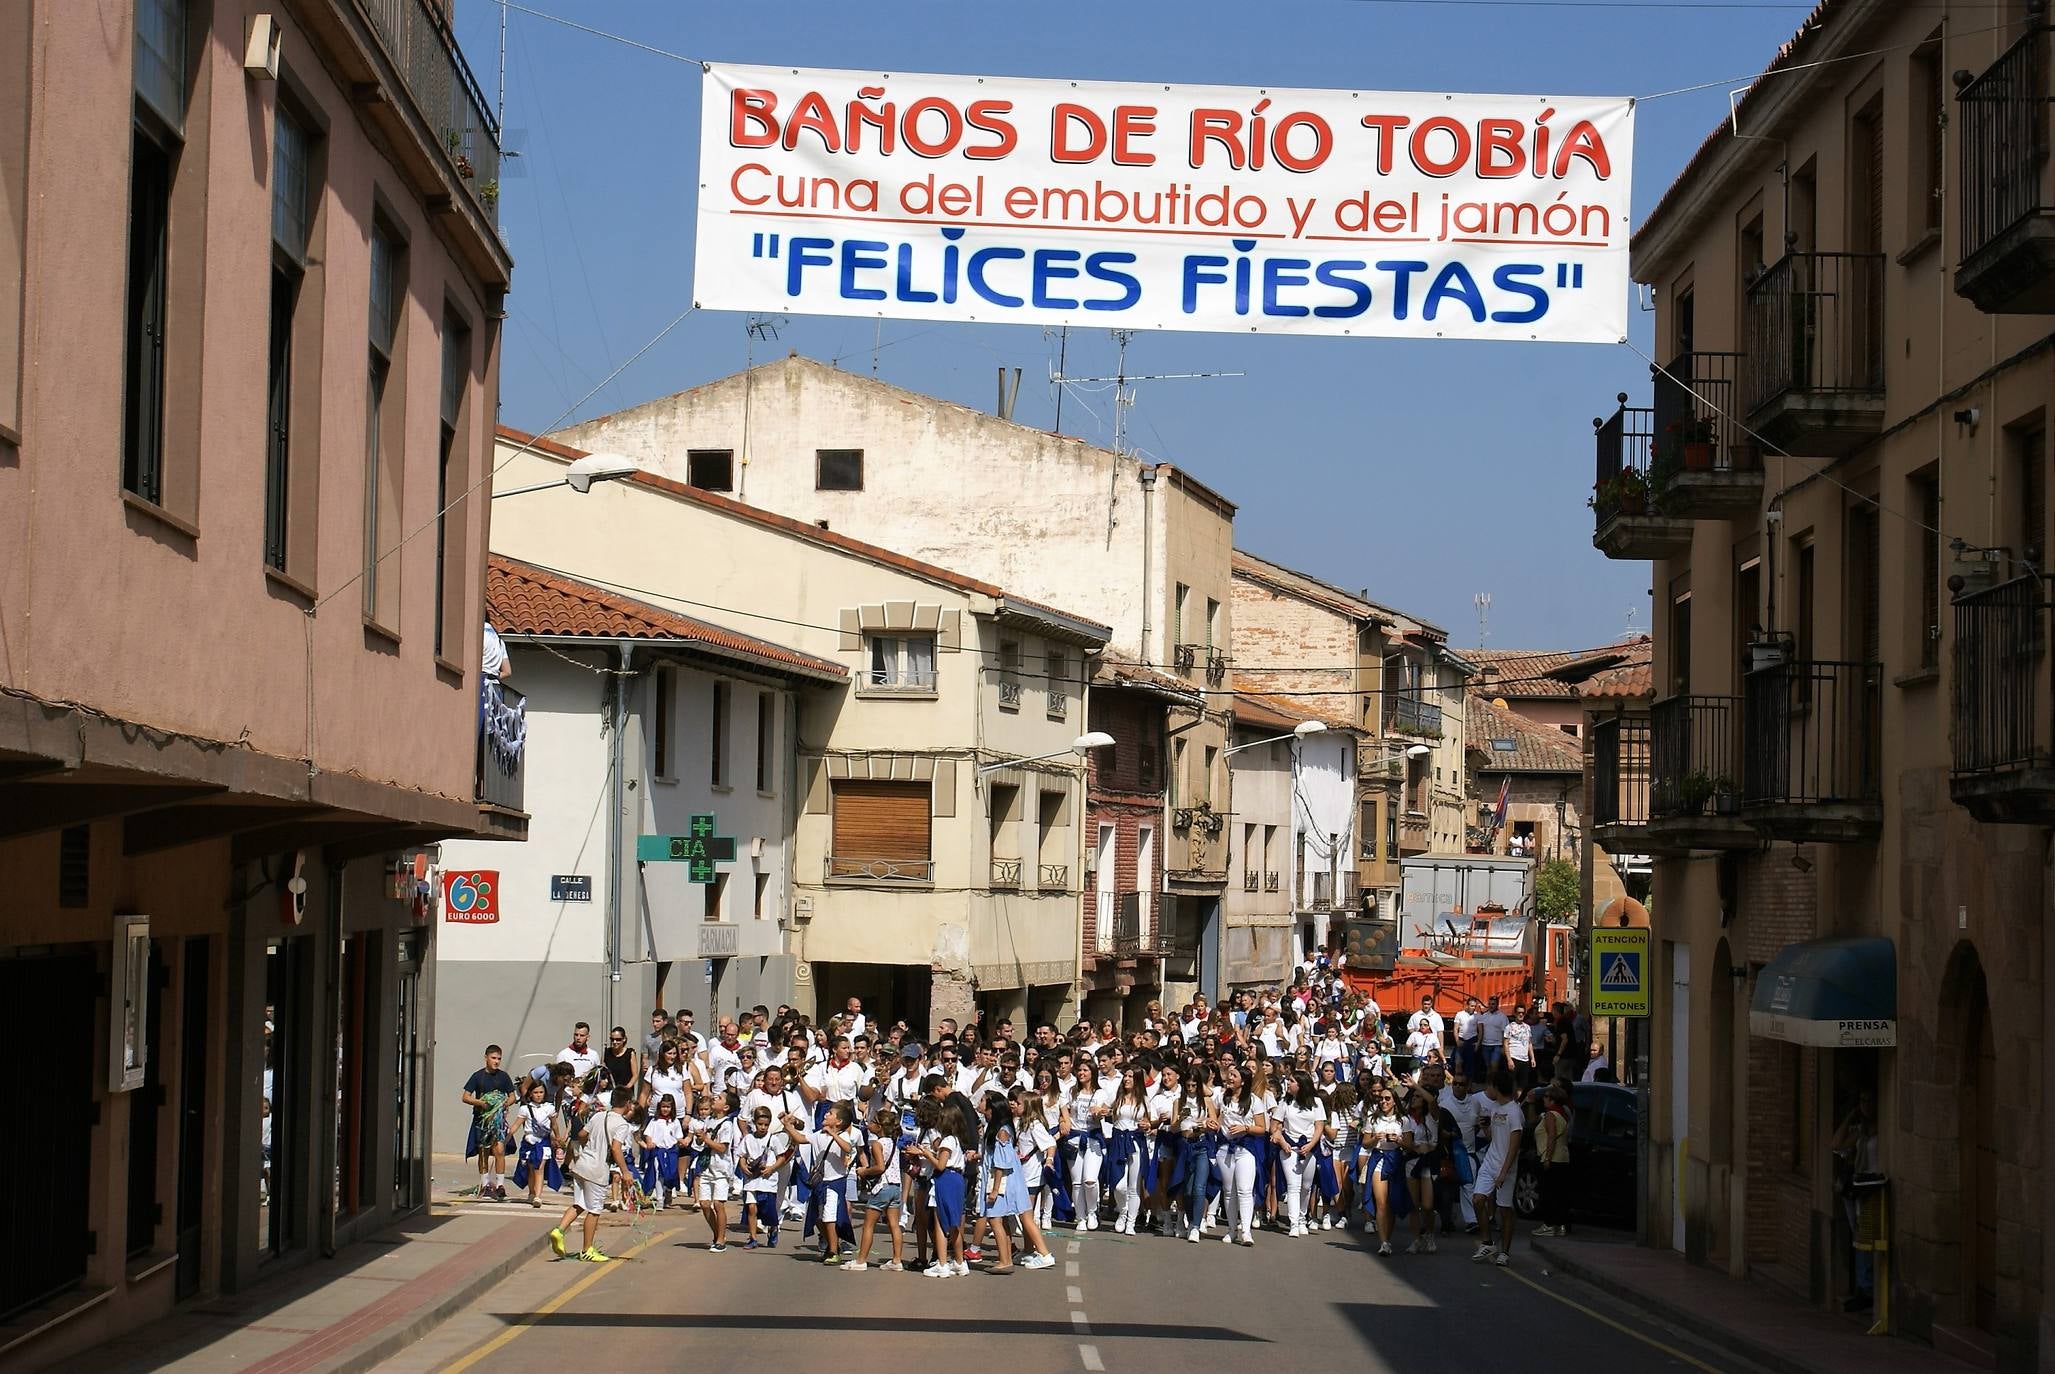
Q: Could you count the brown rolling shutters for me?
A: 1